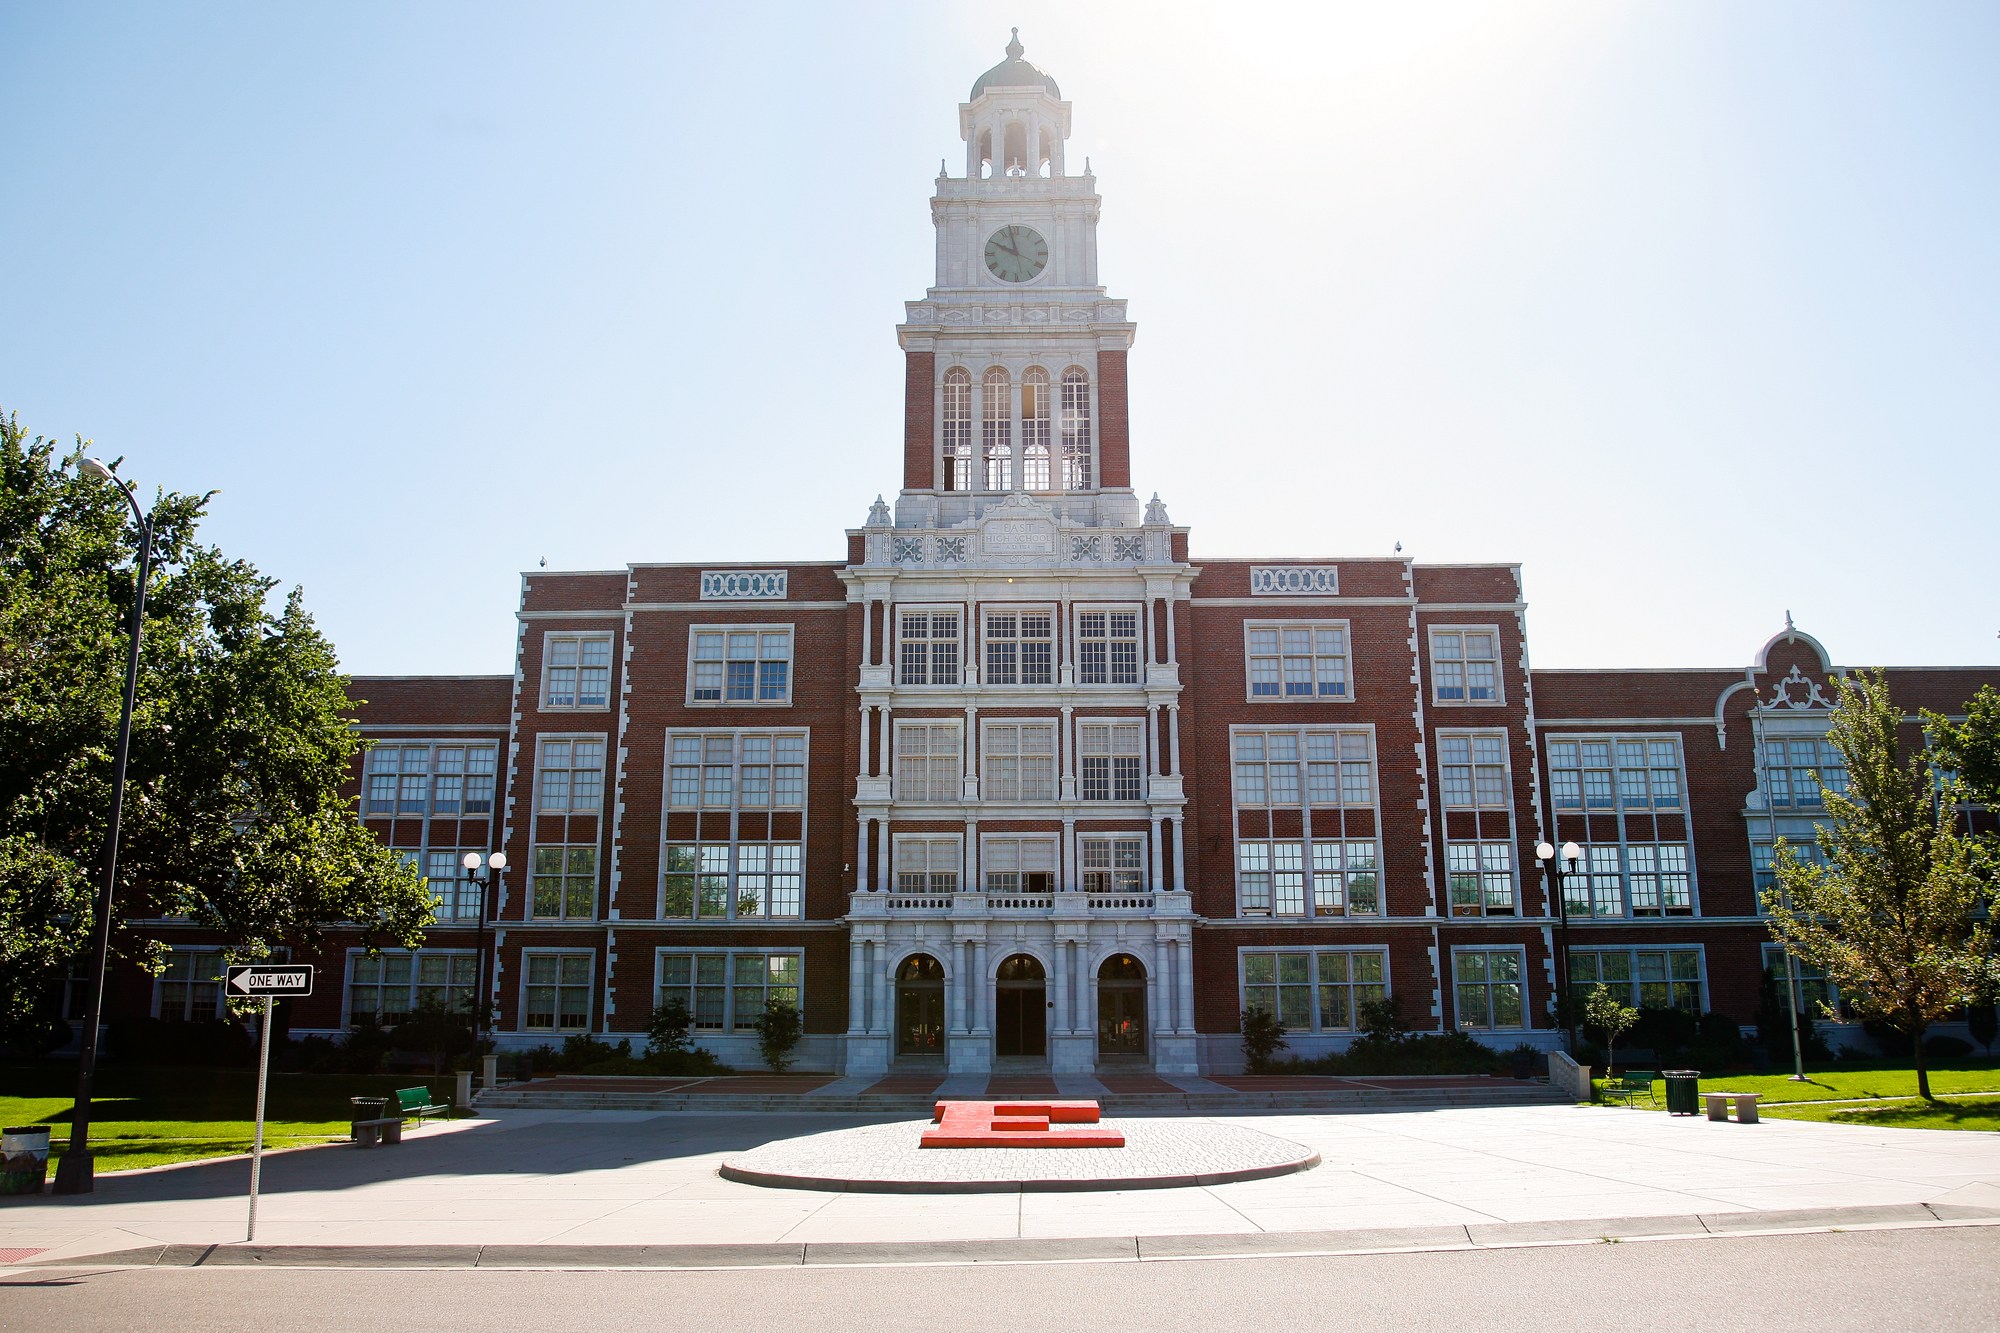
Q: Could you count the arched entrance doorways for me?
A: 3